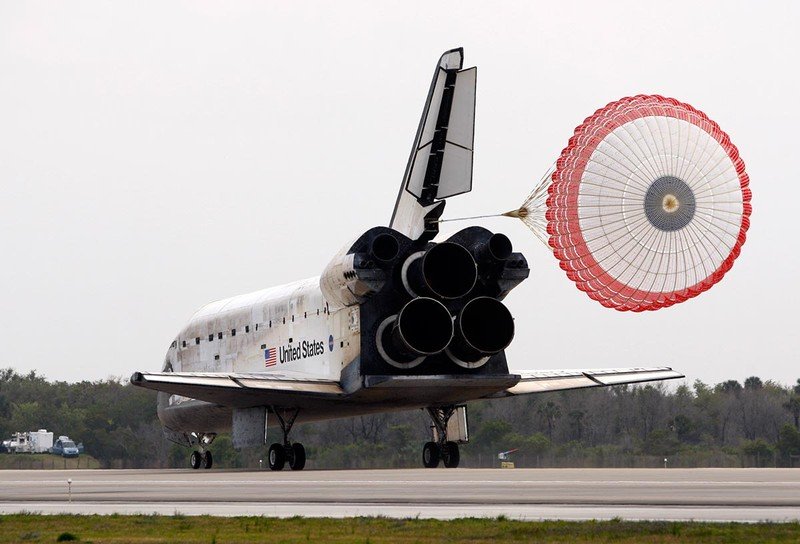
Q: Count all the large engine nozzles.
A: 3